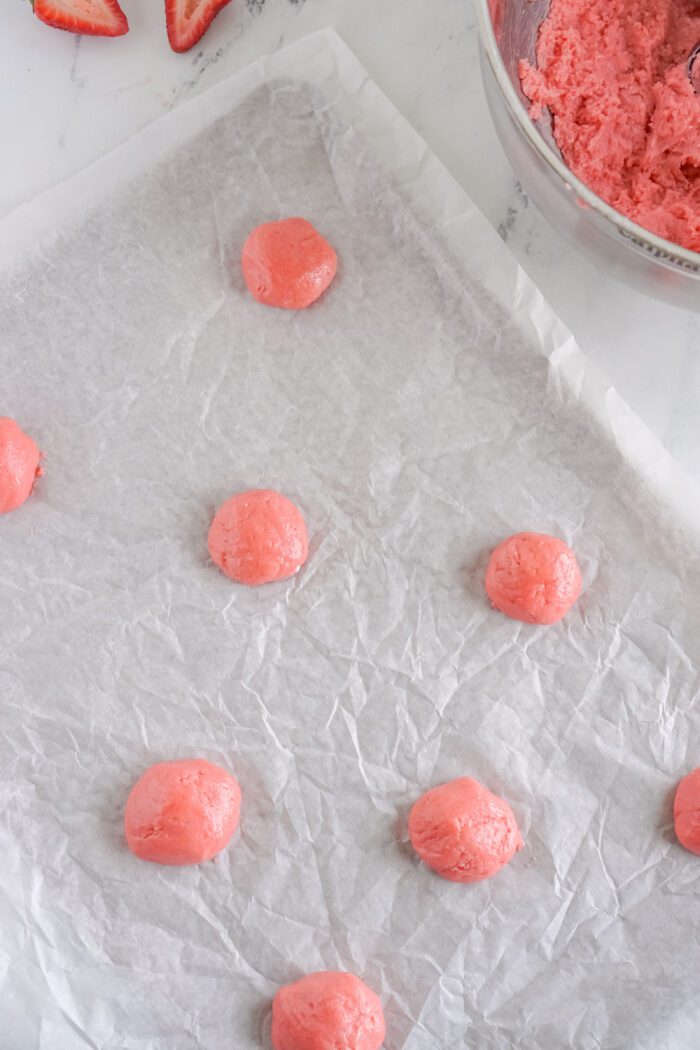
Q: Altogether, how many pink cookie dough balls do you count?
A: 8